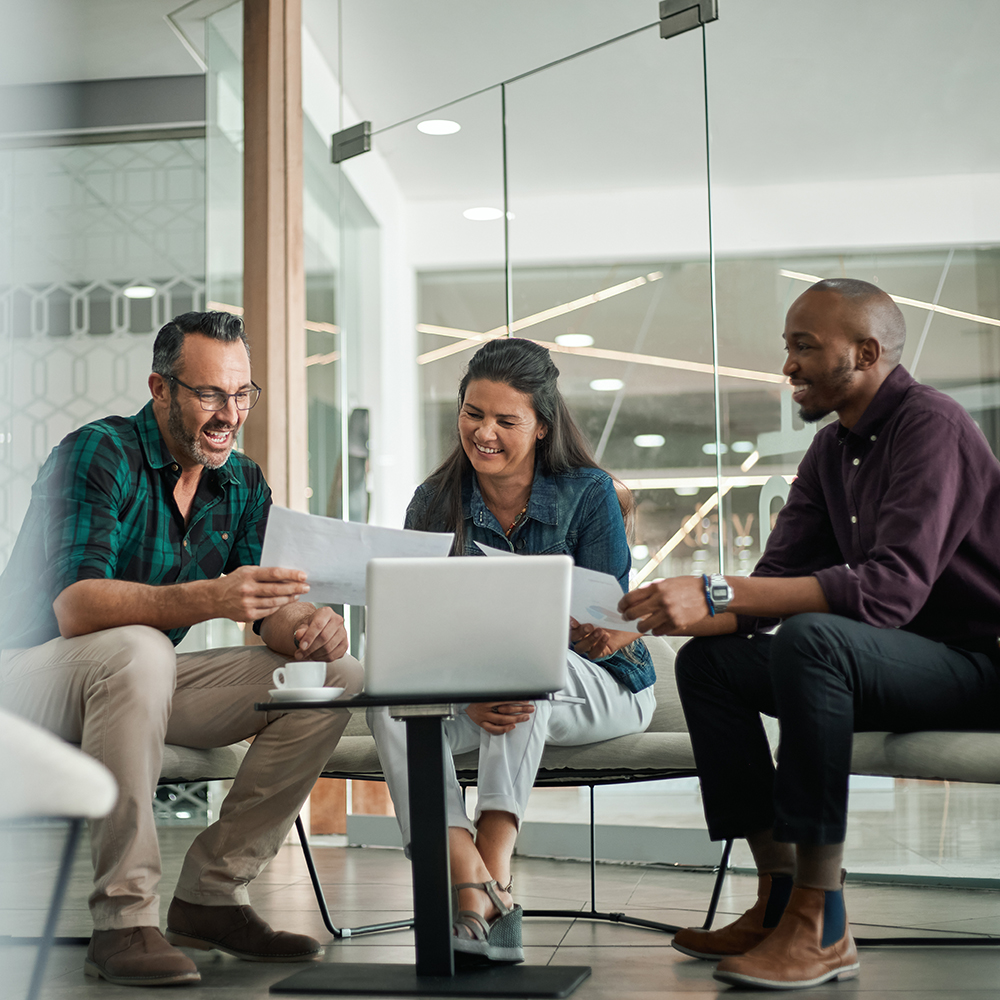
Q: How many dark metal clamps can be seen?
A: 2